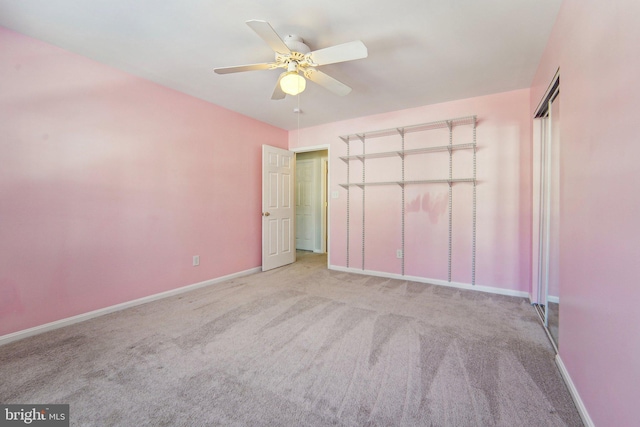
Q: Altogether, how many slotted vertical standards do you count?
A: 5